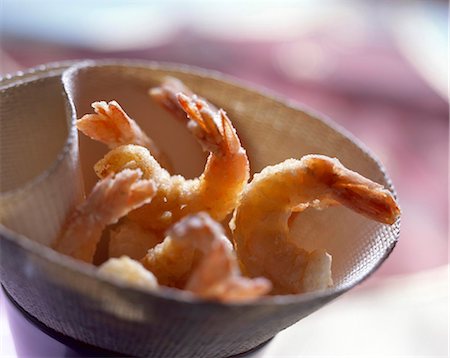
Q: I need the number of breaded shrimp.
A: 6